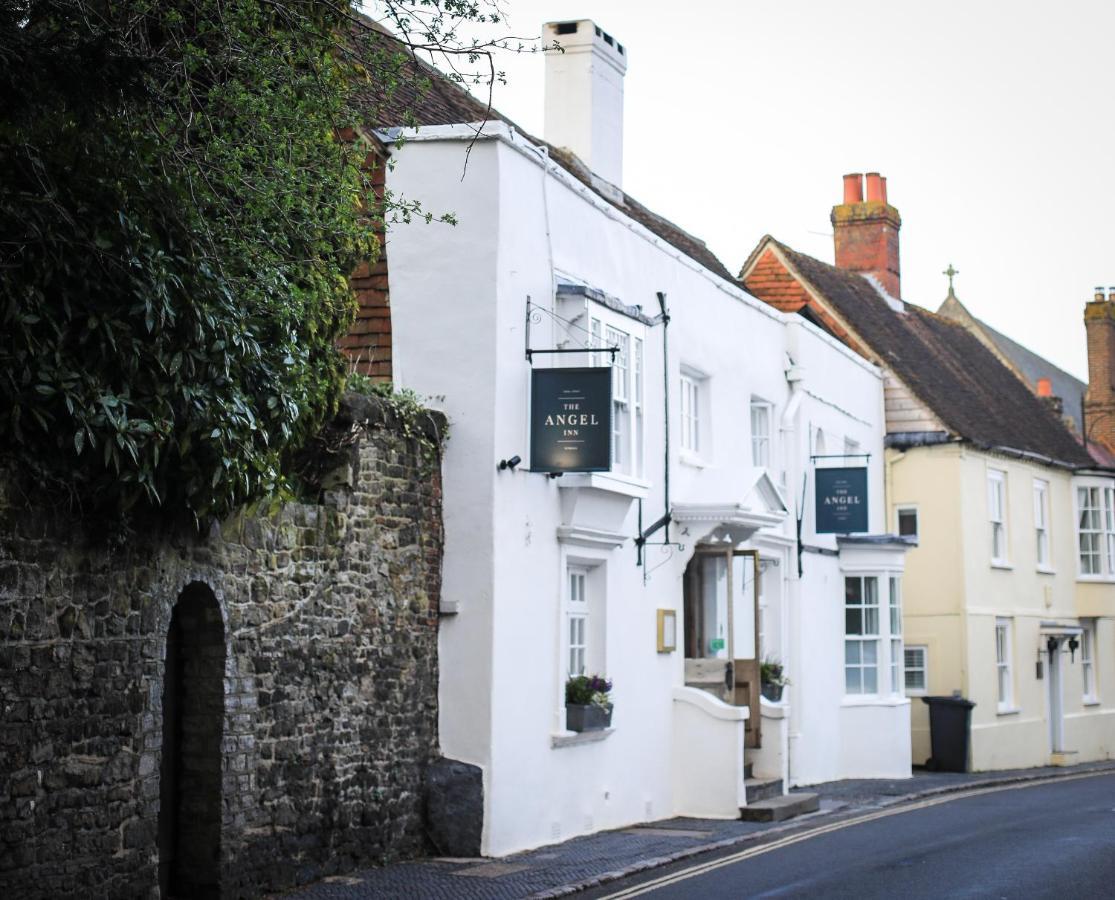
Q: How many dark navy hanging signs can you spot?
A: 2